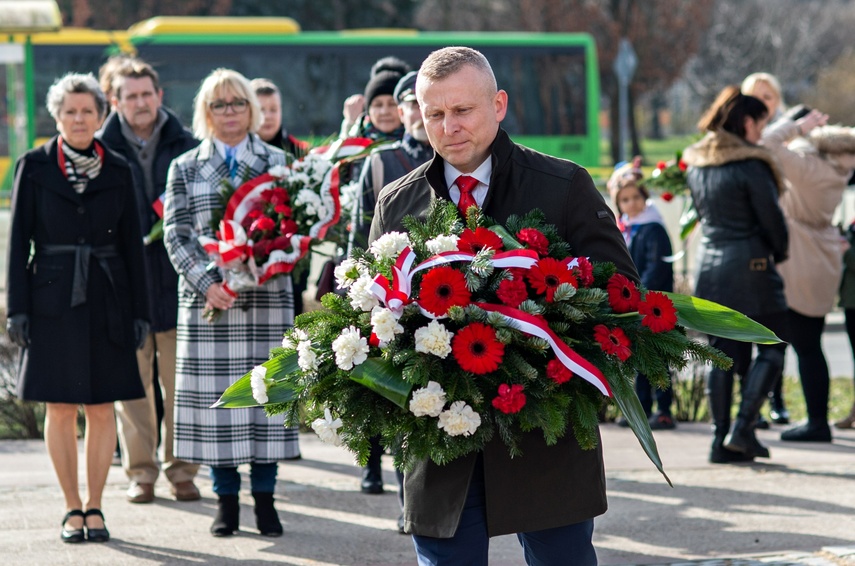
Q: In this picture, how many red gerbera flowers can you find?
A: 7